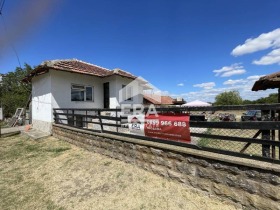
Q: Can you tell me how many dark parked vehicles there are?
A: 1